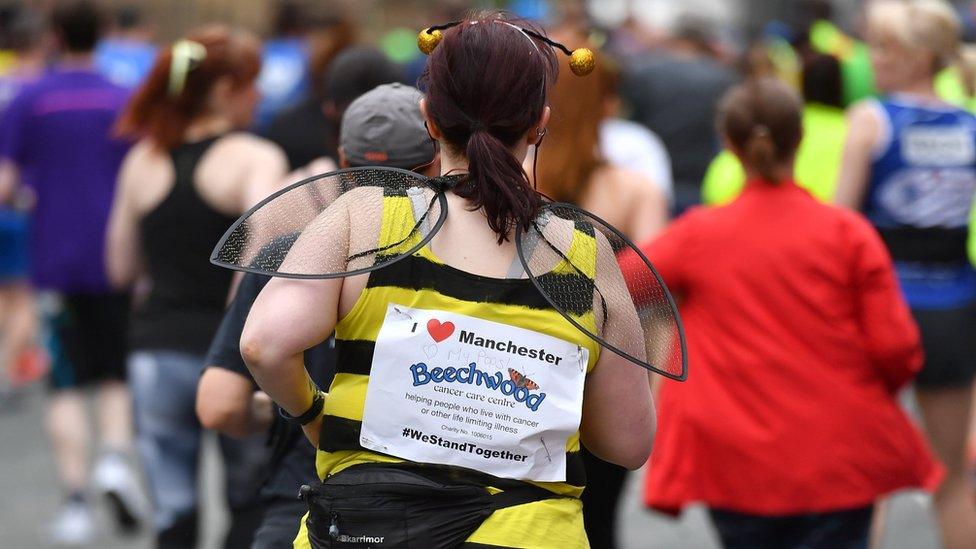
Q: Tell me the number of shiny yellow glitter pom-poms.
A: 2